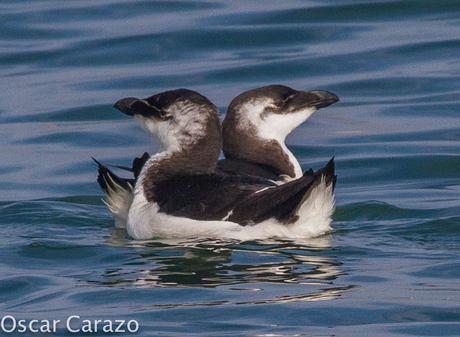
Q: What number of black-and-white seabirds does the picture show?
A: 2